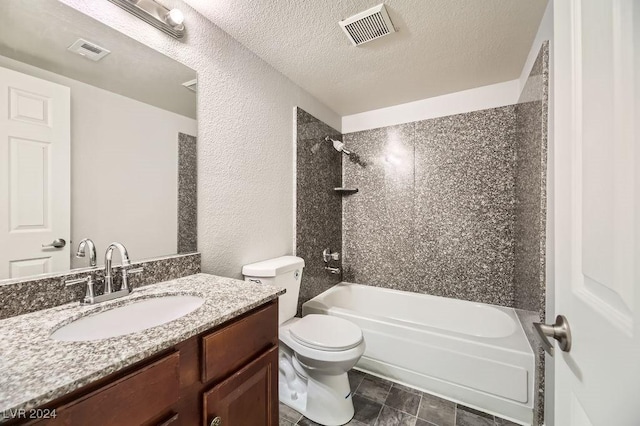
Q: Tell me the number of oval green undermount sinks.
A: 0